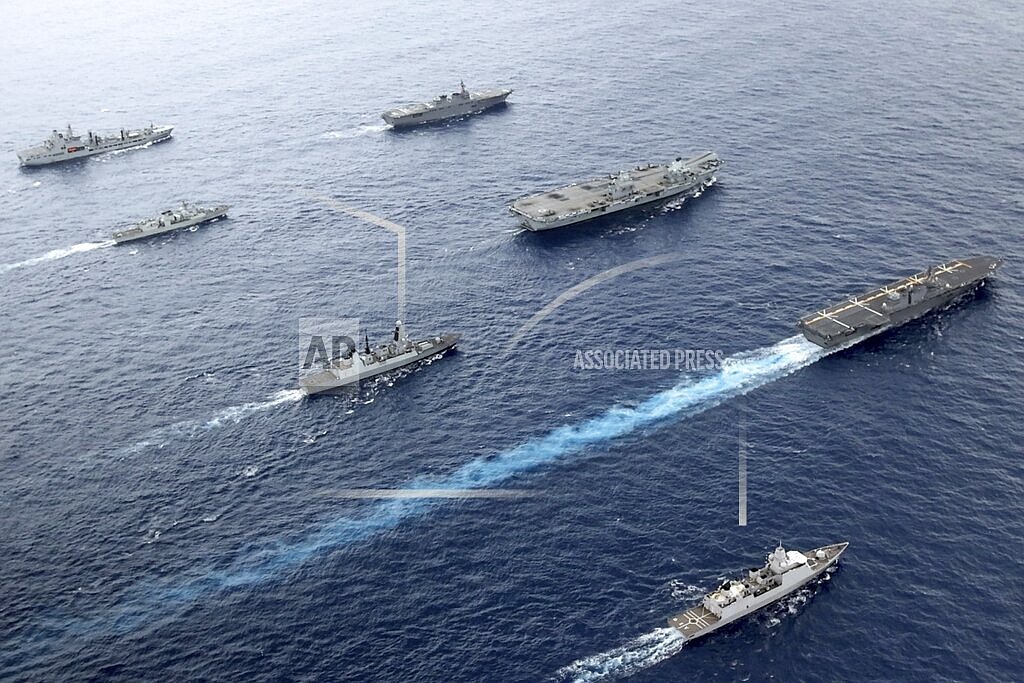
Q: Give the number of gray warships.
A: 7